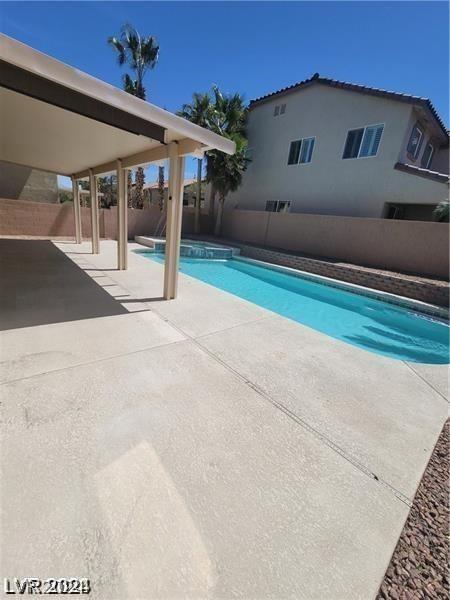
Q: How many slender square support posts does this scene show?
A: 4